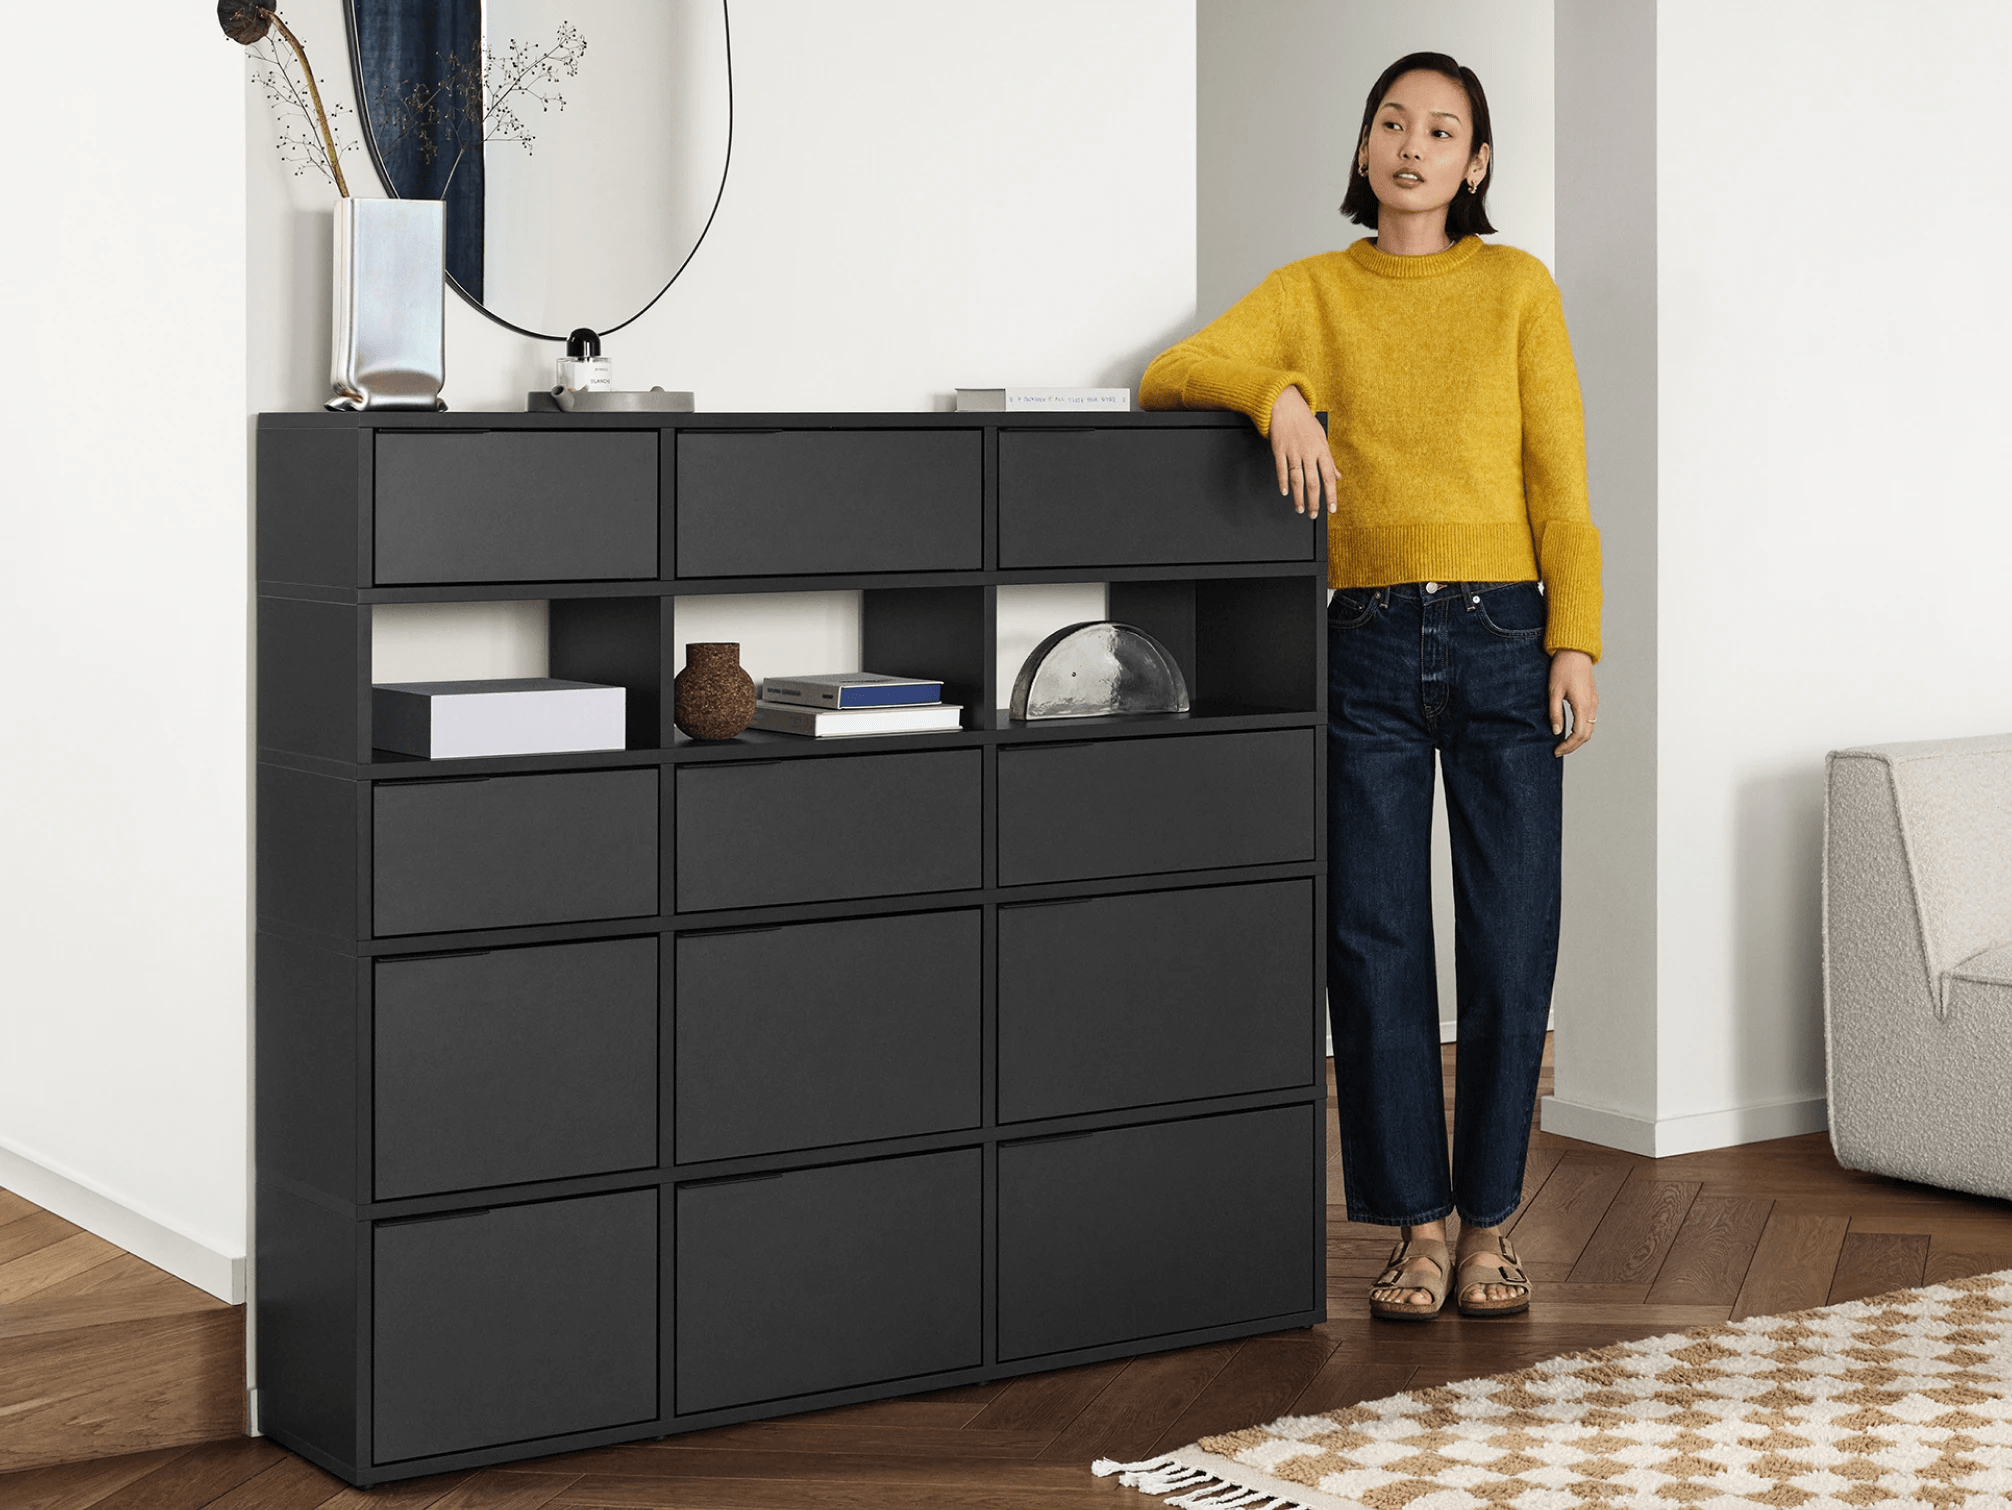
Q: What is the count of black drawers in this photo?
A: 12